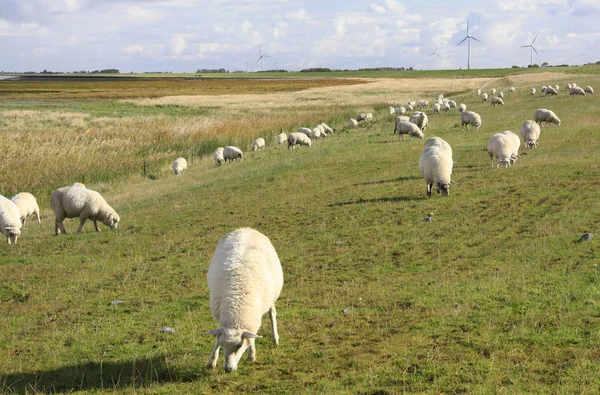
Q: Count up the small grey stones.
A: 5